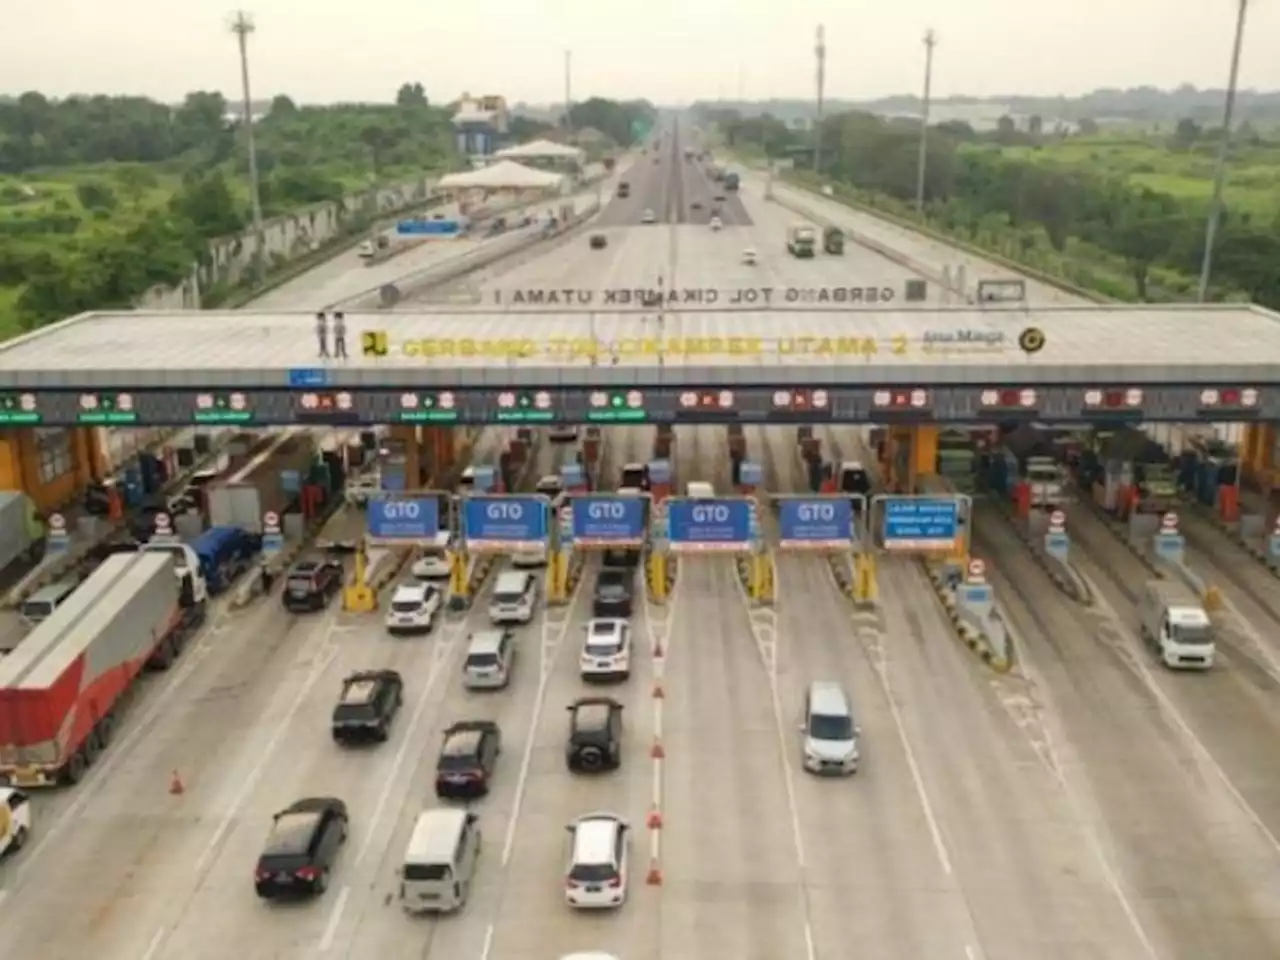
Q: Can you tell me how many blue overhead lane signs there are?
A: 6